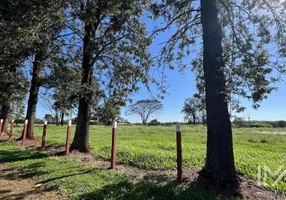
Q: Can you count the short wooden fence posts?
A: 7